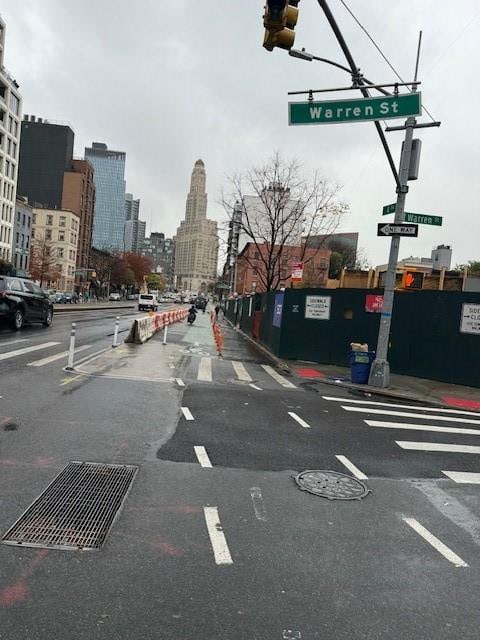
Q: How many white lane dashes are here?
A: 8